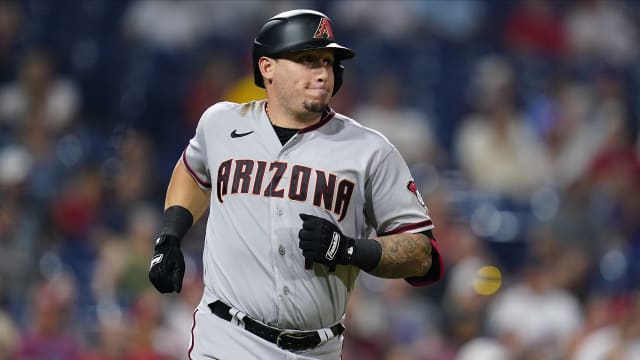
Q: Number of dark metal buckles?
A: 1